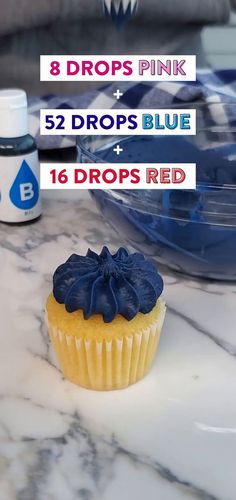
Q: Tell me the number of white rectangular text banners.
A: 3